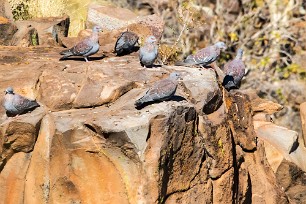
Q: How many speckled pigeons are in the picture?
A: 7